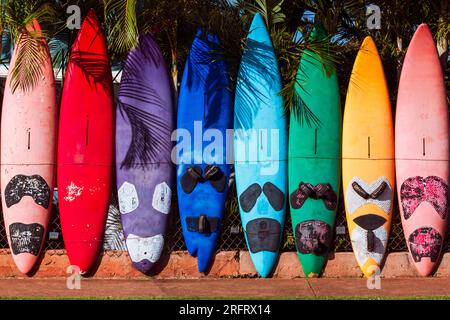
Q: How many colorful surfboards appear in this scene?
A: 8